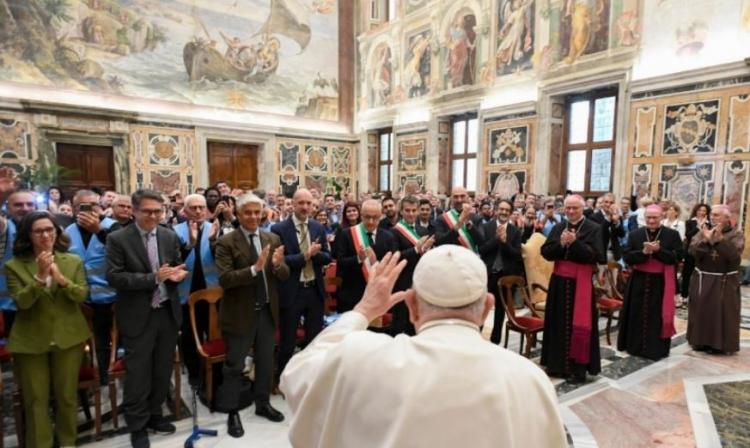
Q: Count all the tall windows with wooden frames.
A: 3